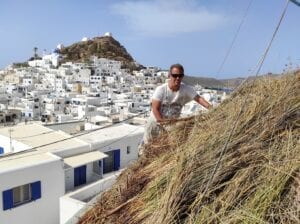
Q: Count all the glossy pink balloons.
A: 0